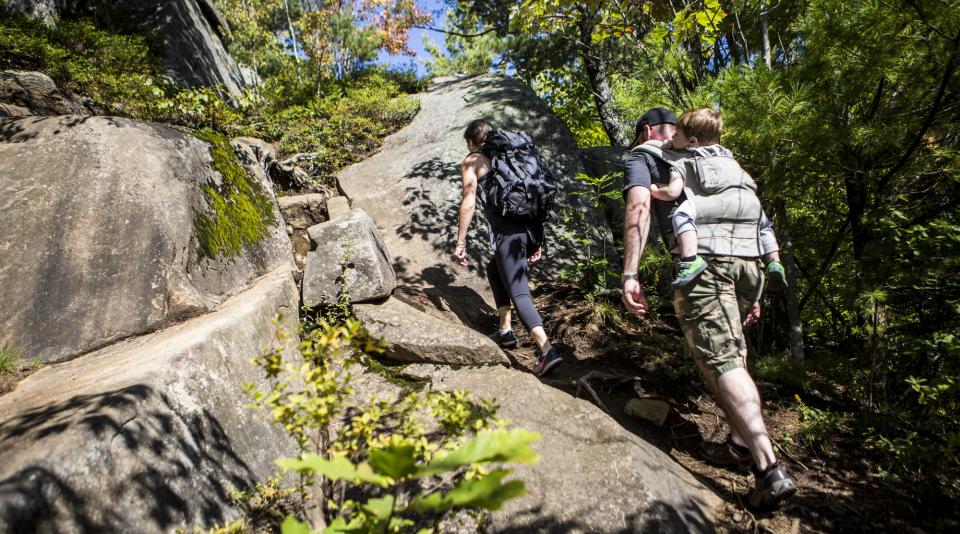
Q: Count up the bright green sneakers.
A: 2